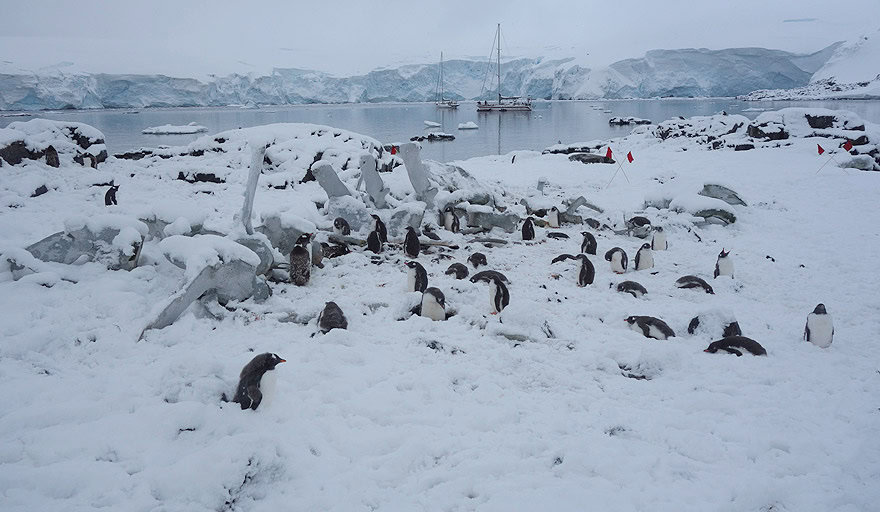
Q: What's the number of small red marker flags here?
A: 5